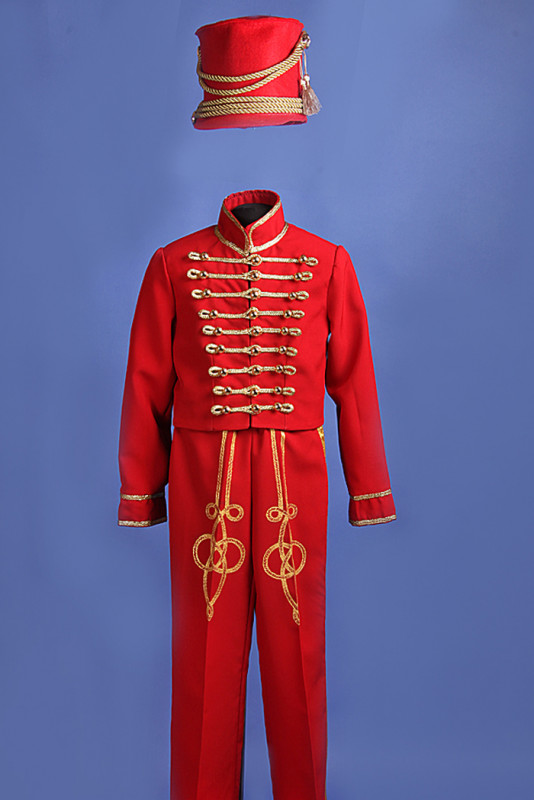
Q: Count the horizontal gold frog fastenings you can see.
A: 9